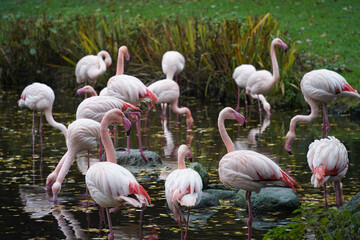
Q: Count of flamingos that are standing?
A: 15